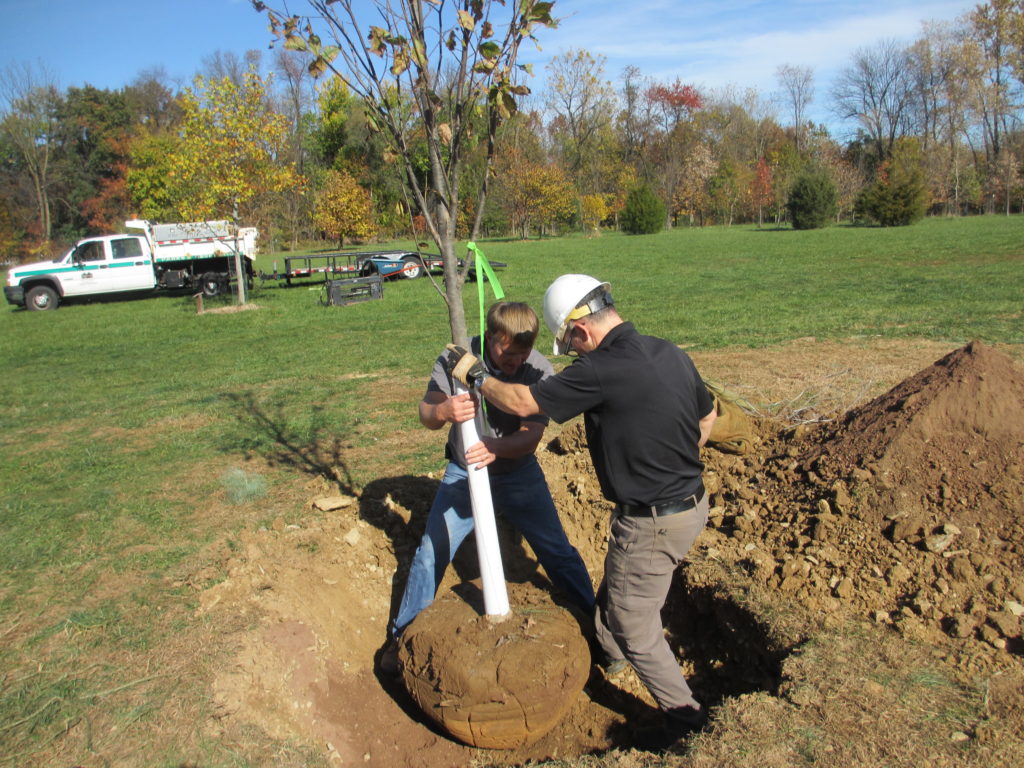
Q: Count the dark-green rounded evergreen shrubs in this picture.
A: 3